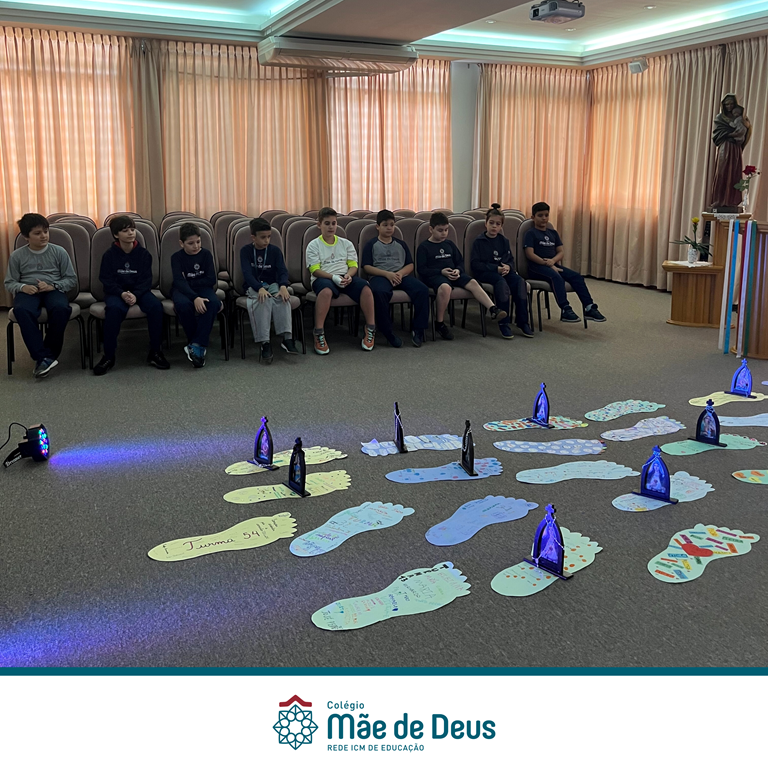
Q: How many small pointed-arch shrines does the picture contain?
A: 9